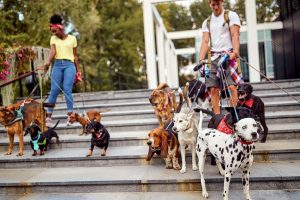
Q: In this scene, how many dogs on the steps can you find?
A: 11